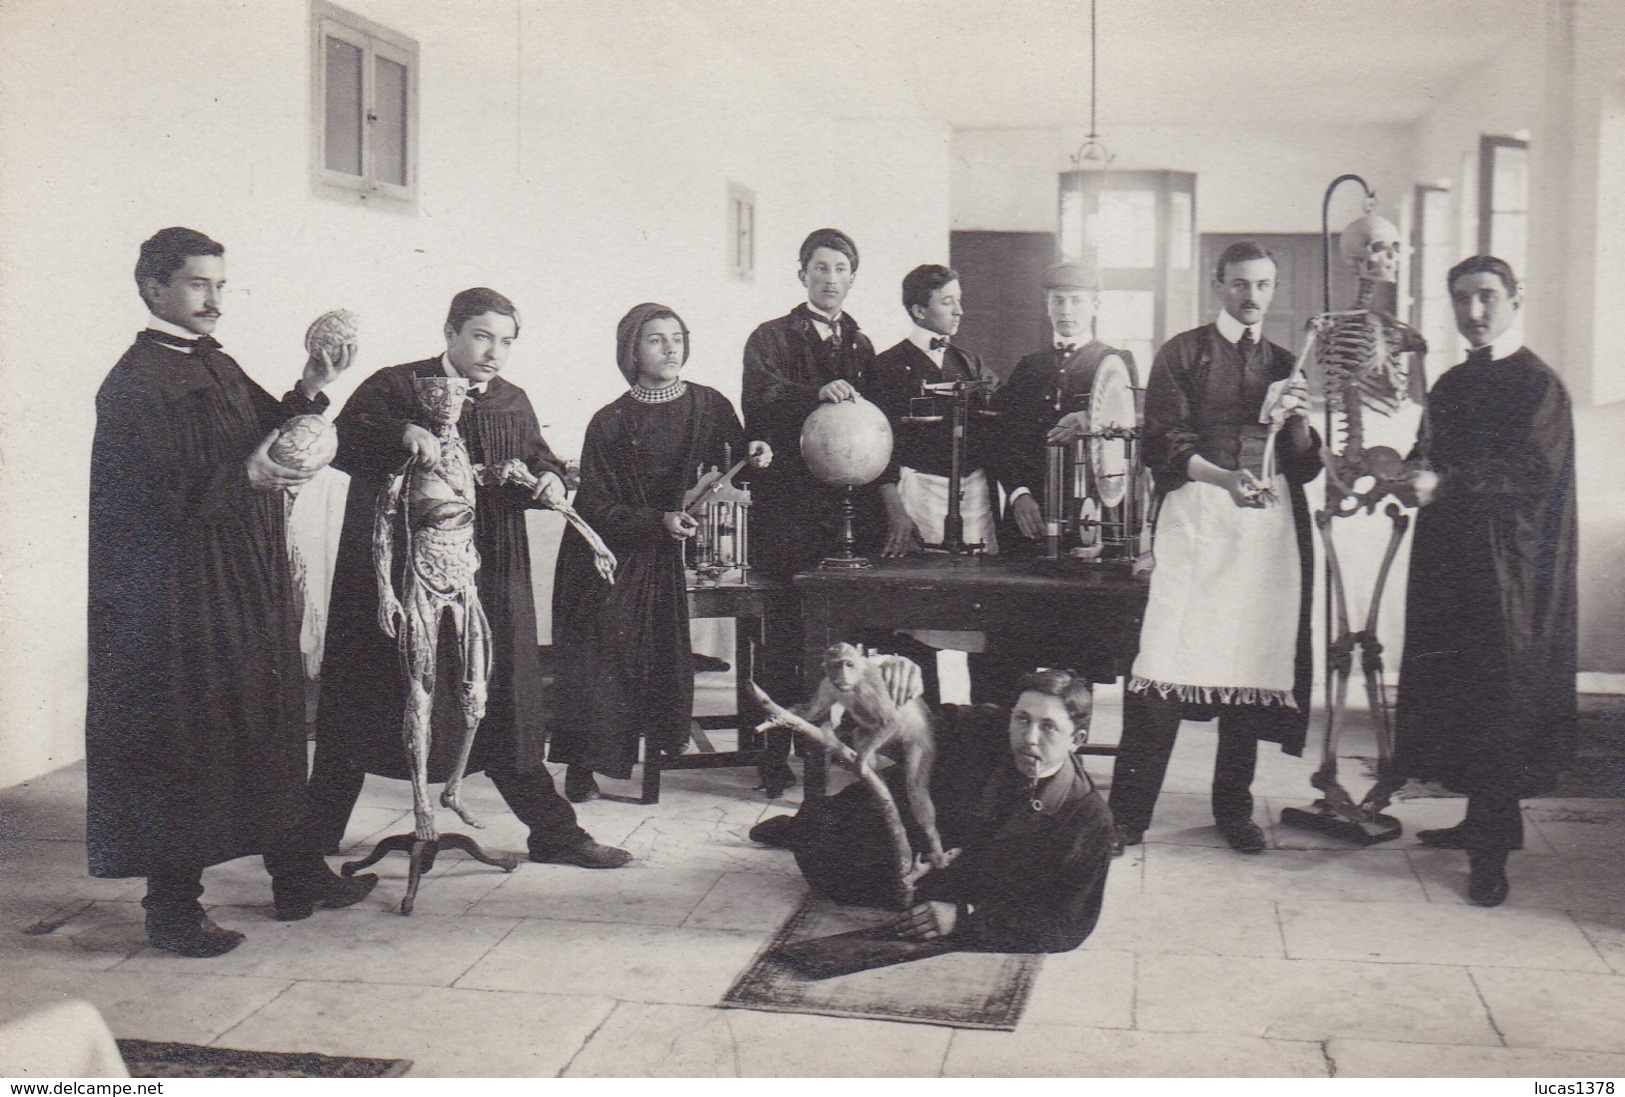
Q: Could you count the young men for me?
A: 9